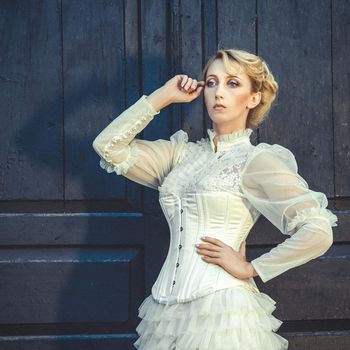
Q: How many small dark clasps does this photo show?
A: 5